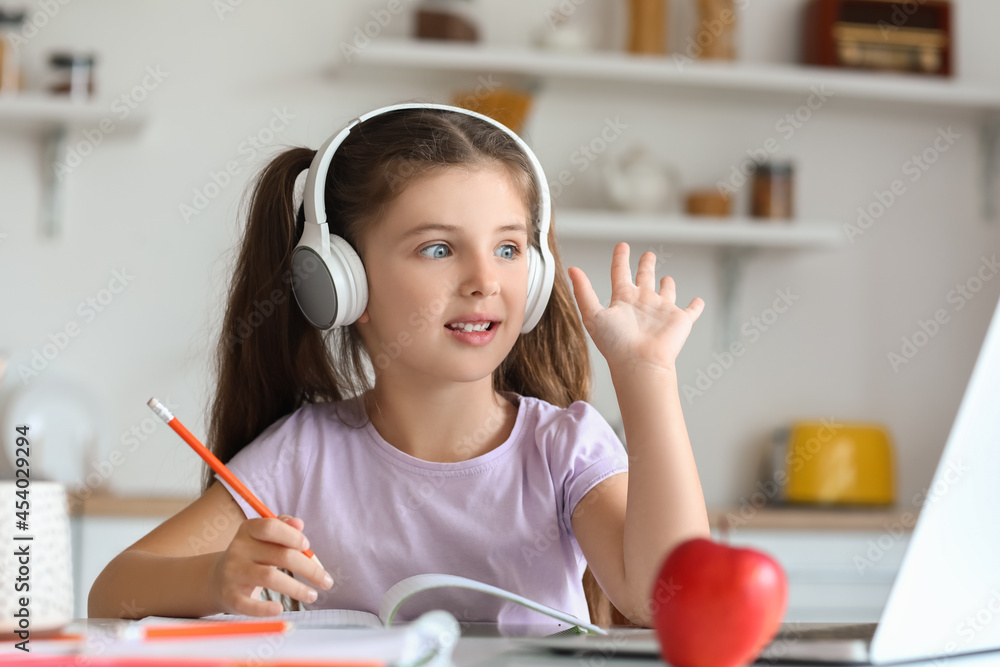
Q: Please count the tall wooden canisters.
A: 2